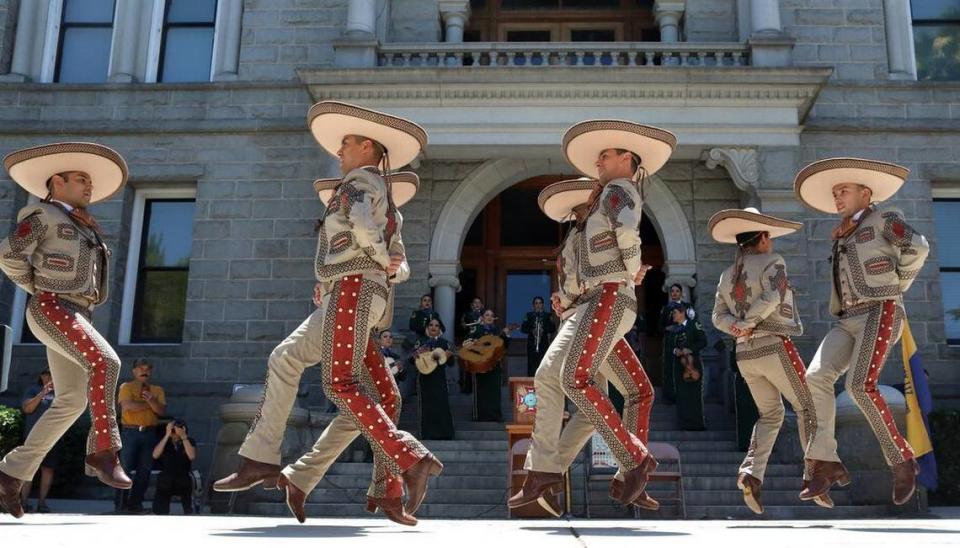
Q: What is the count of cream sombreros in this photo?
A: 7